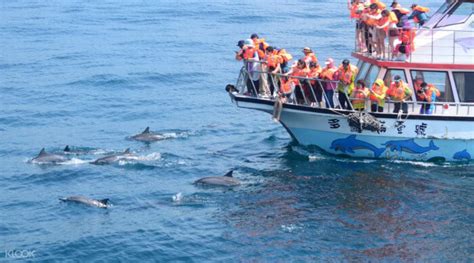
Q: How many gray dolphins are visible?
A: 6